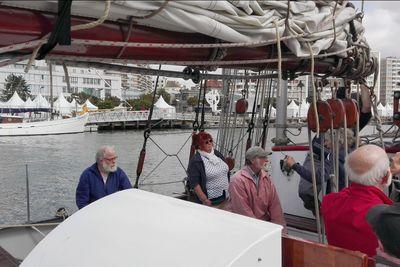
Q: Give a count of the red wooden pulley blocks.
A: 5